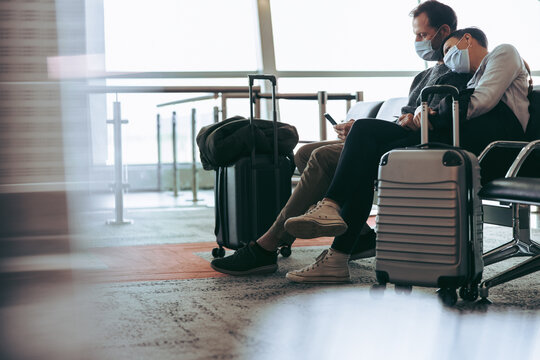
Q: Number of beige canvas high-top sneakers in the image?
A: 2